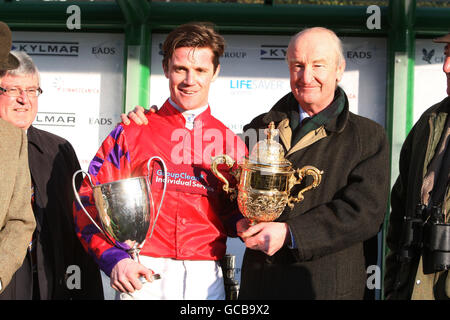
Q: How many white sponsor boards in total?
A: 3